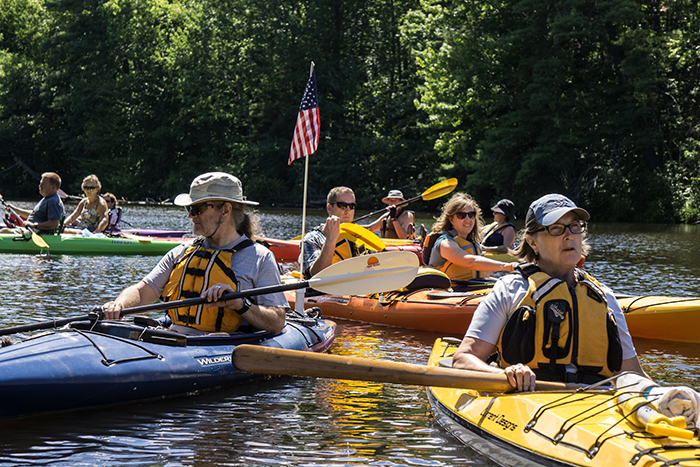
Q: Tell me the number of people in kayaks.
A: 9